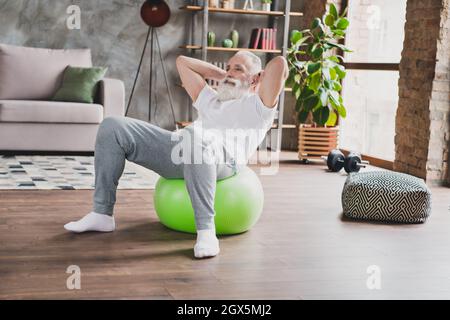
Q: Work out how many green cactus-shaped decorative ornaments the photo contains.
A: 3